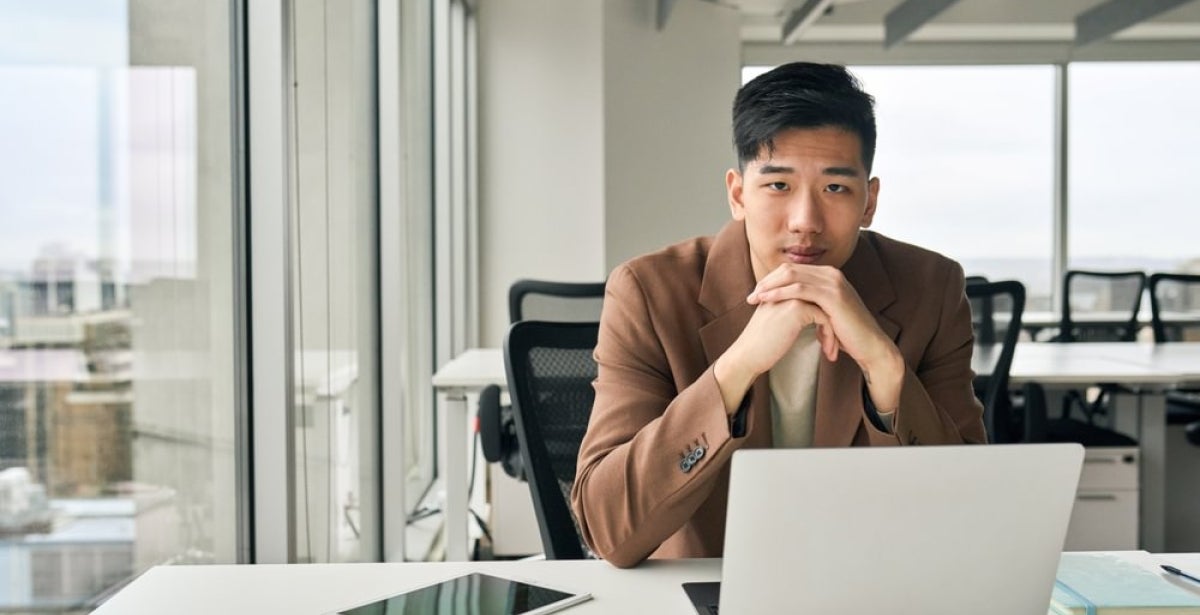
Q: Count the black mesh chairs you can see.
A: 6